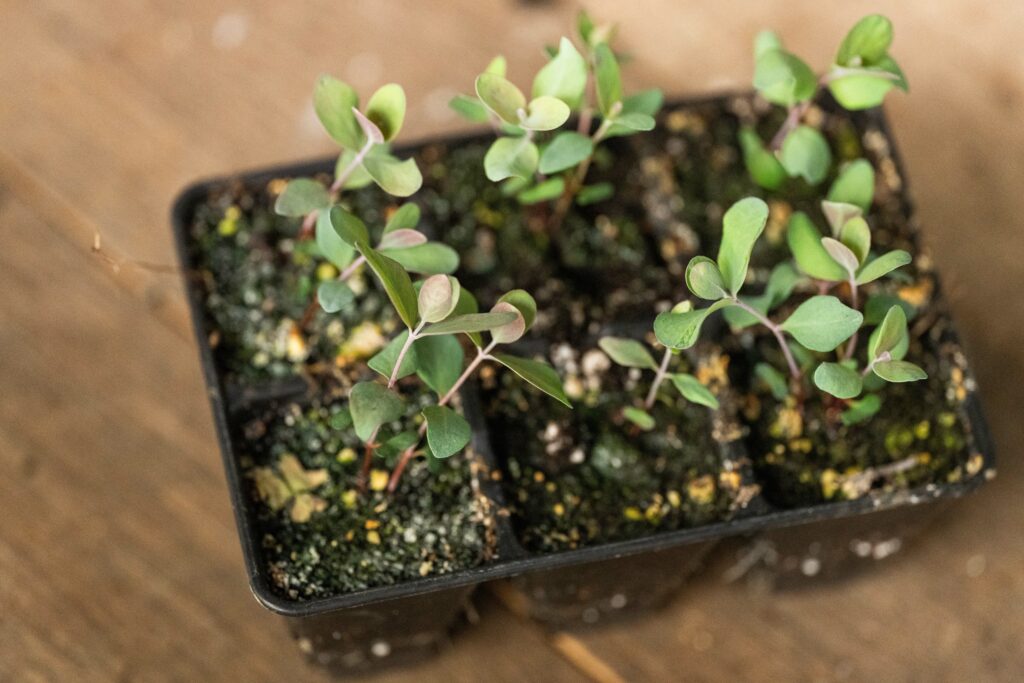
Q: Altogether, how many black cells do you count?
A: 6